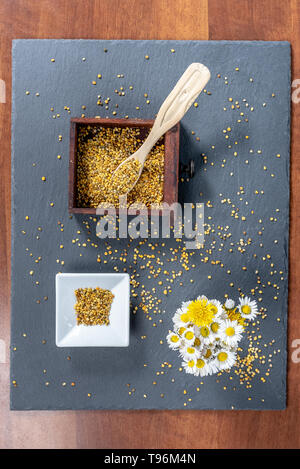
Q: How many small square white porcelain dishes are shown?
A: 1